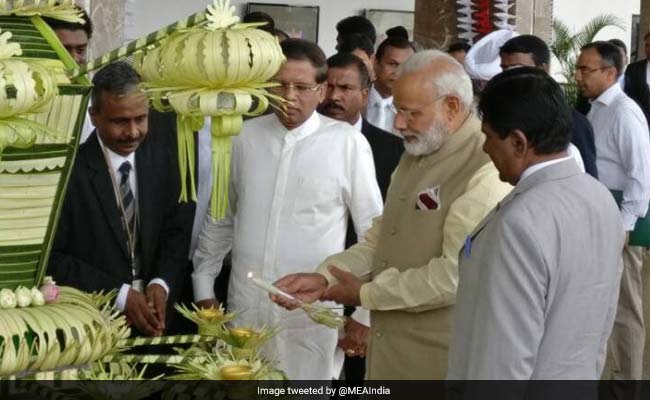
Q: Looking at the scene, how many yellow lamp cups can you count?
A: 3